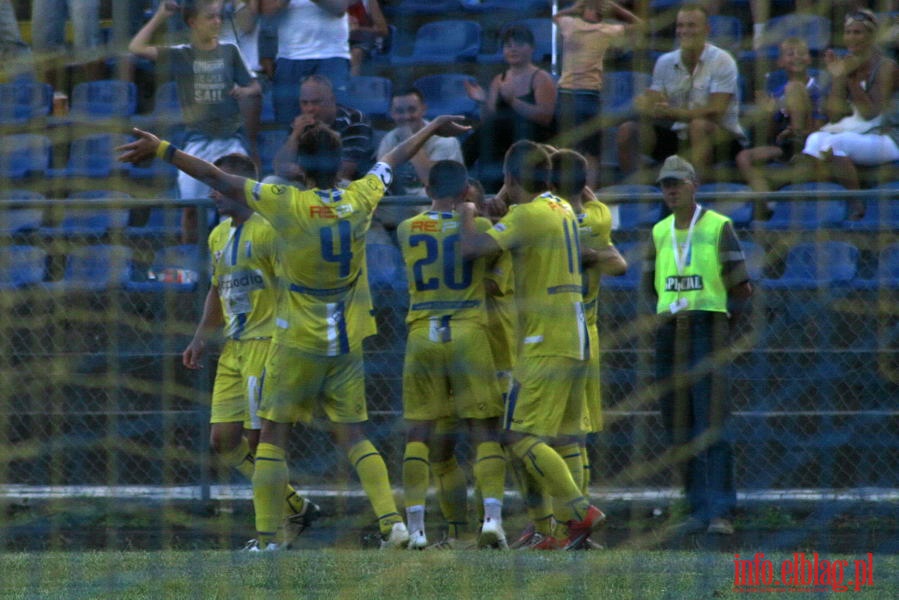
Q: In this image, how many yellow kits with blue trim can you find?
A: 6